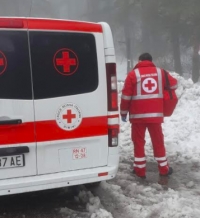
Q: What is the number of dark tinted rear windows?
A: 2